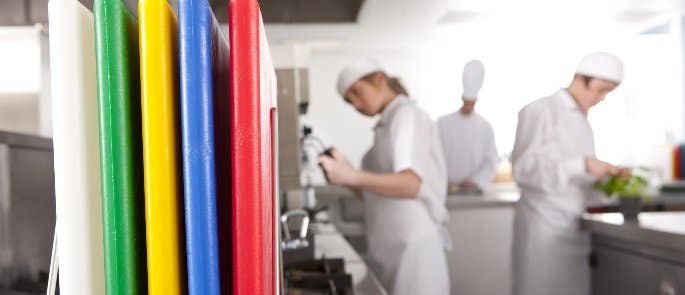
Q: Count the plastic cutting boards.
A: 5